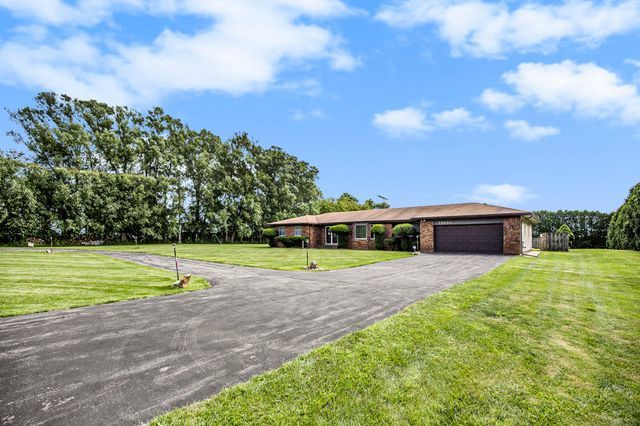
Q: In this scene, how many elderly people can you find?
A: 0